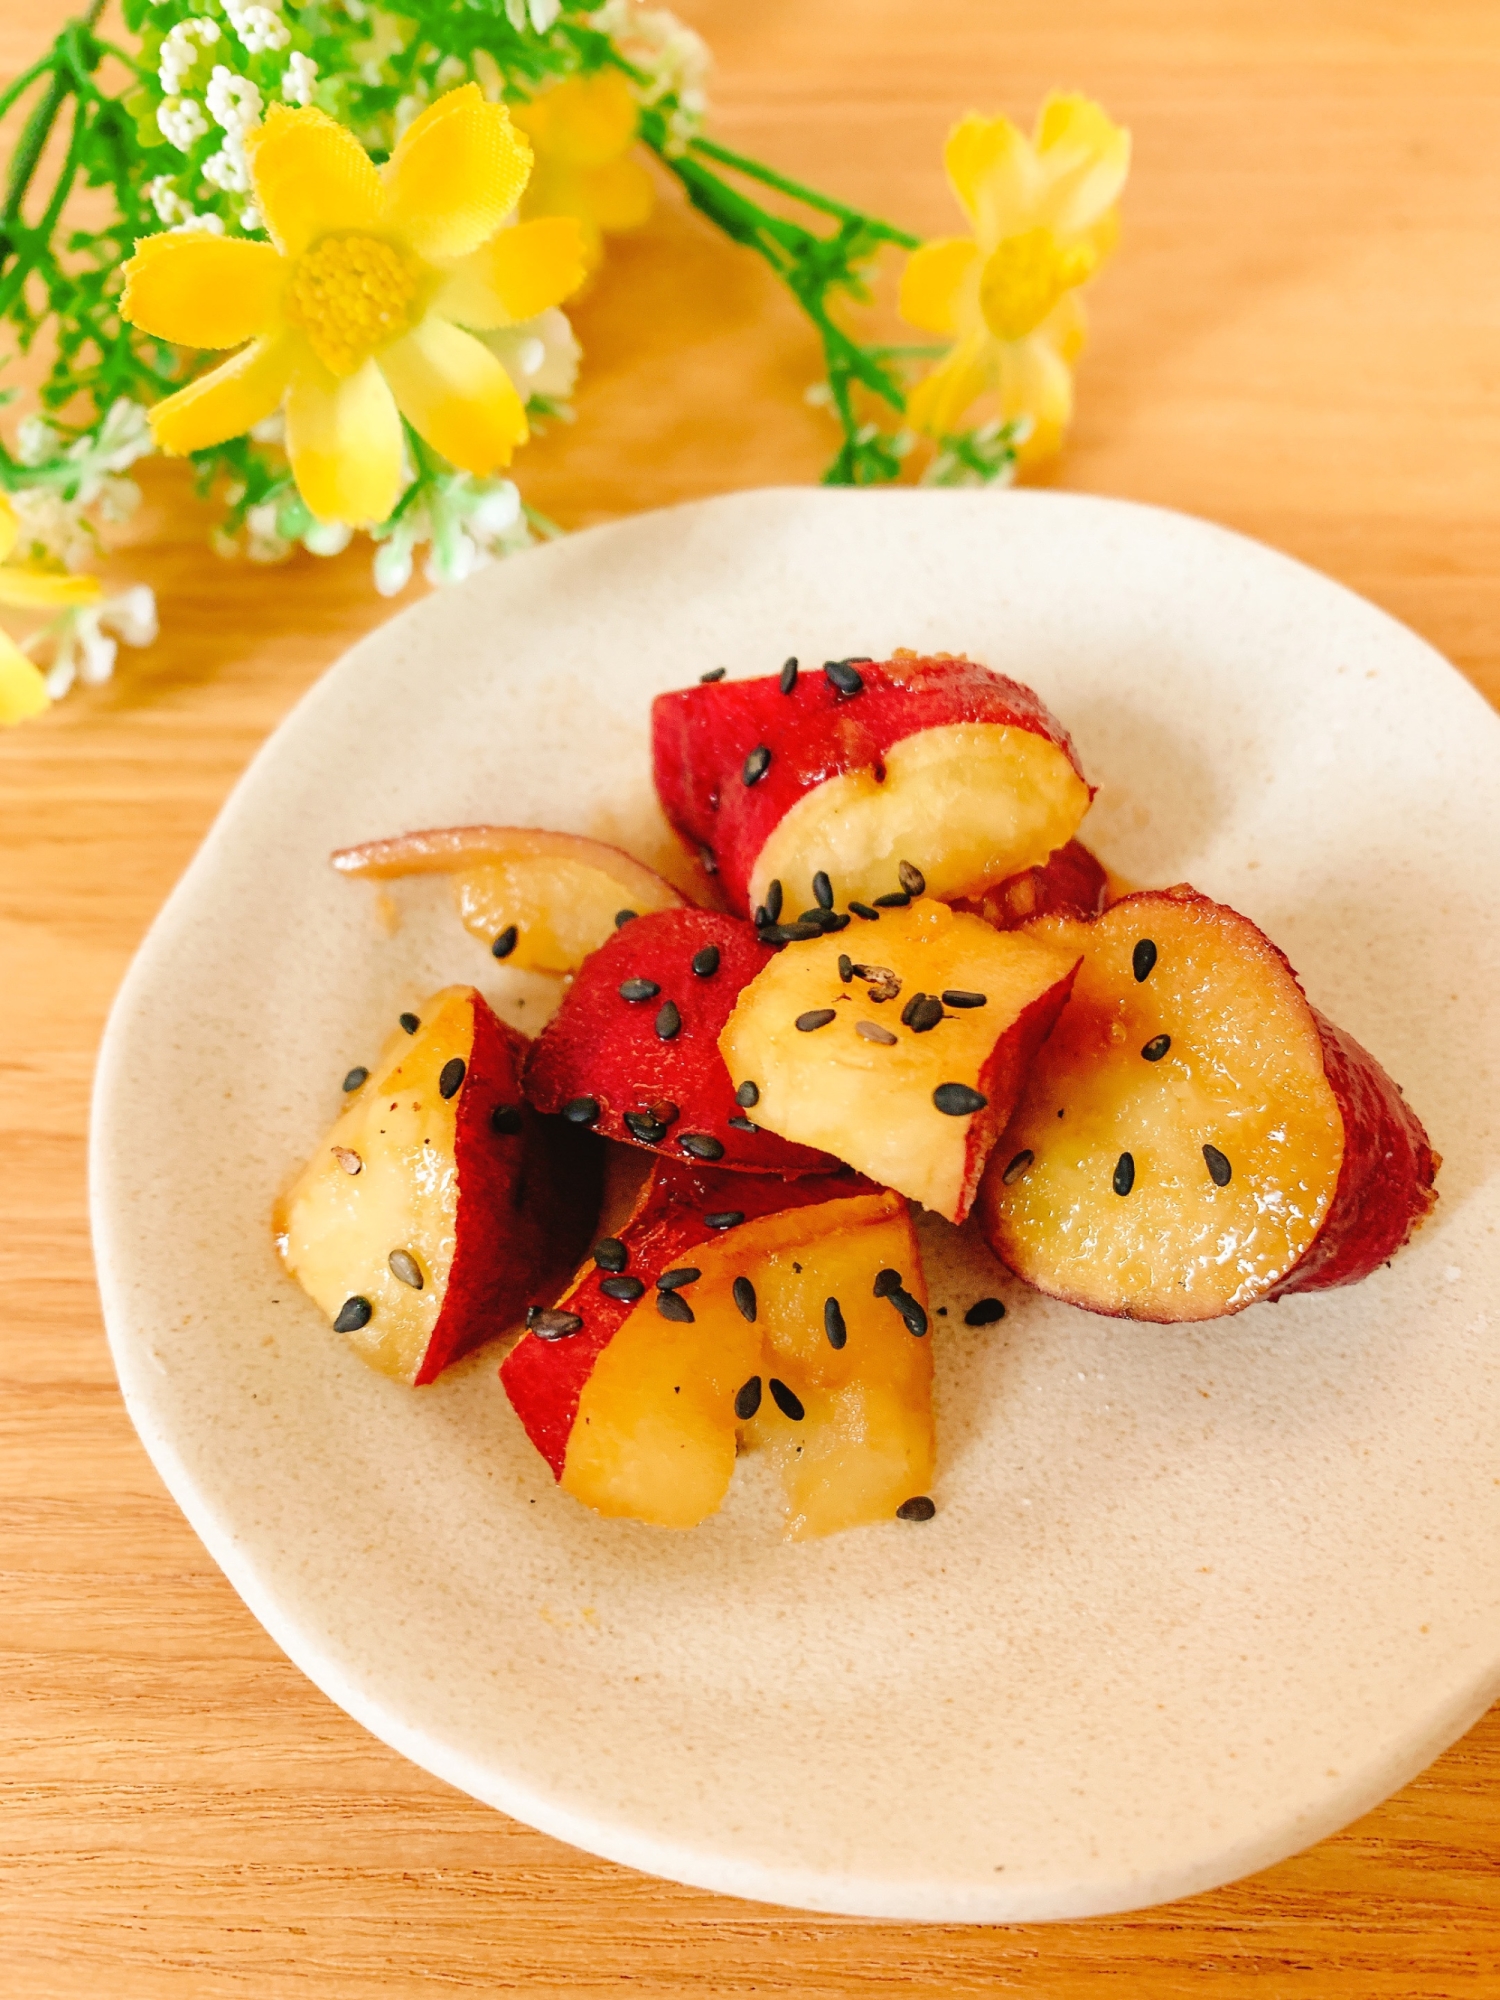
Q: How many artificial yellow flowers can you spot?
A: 4